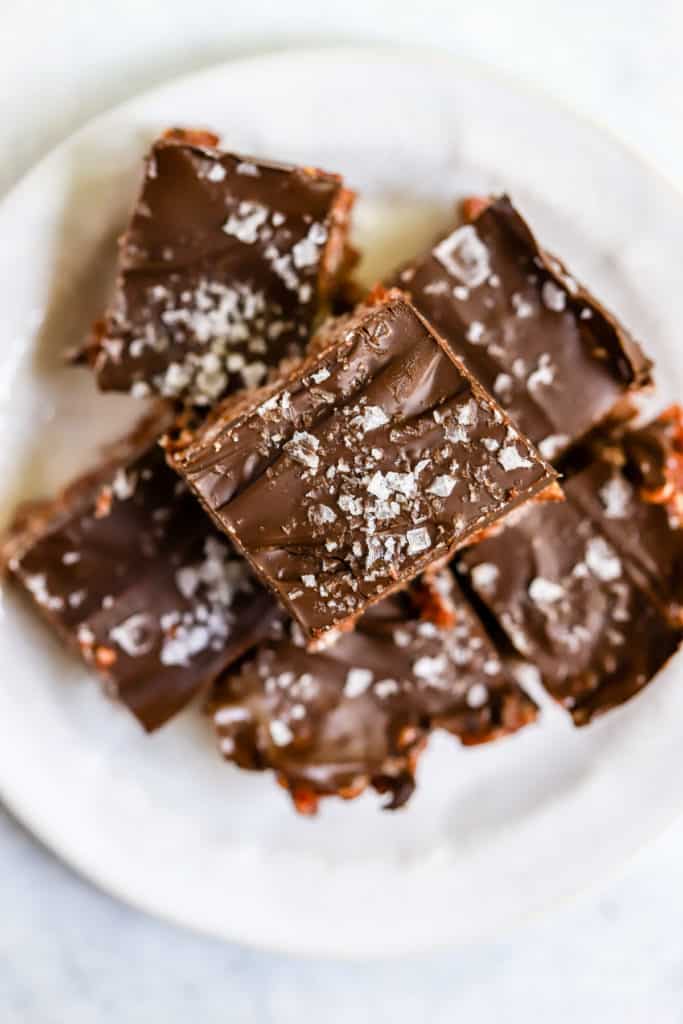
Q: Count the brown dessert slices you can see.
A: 6